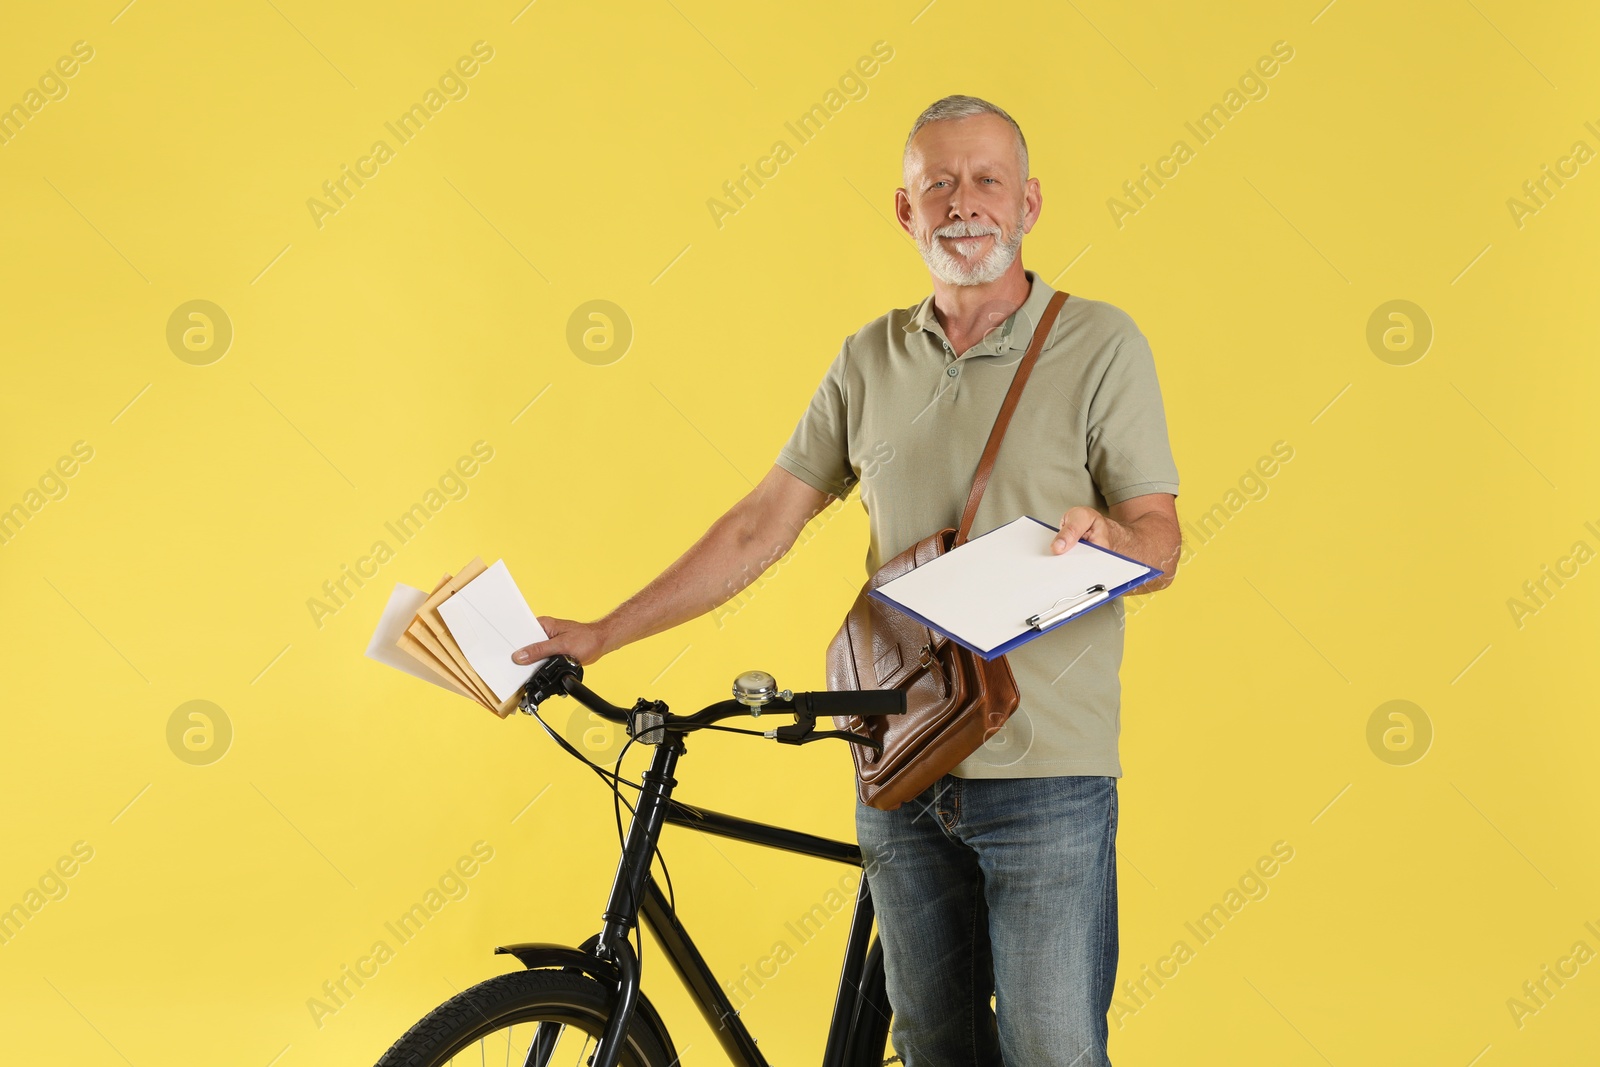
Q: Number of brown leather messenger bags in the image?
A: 1